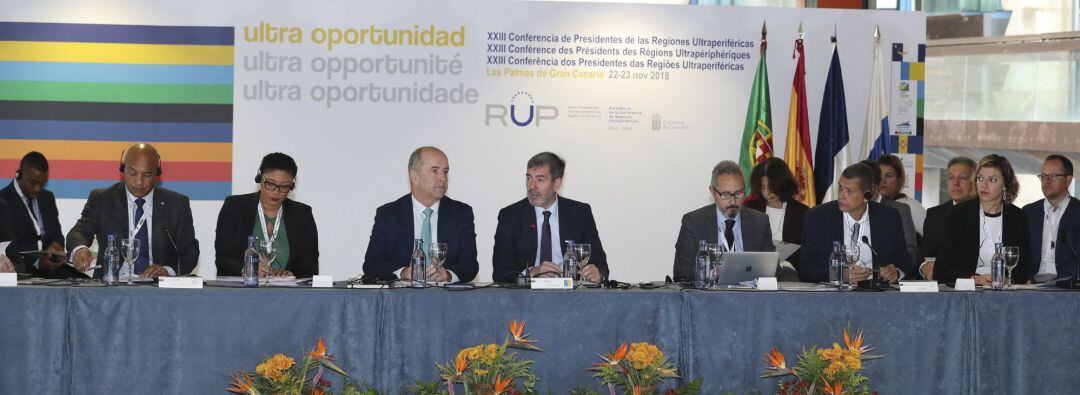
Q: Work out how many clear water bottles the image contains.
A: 7